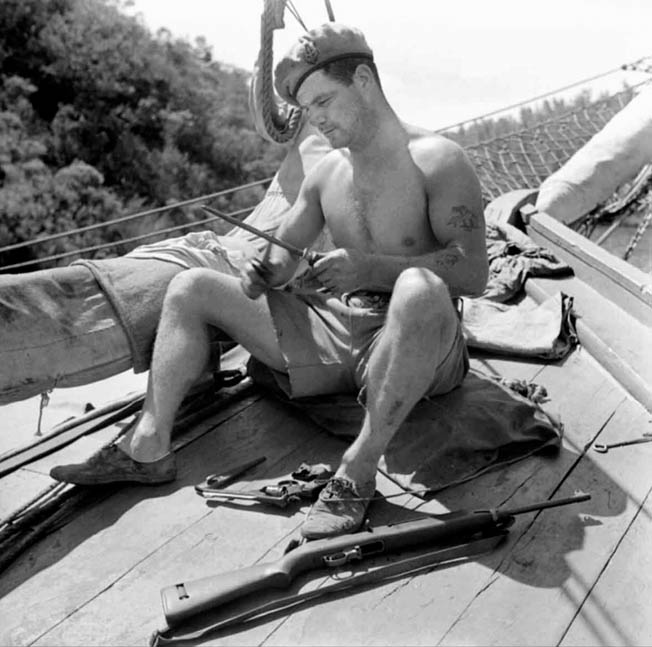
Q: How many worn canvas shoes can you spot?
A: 2